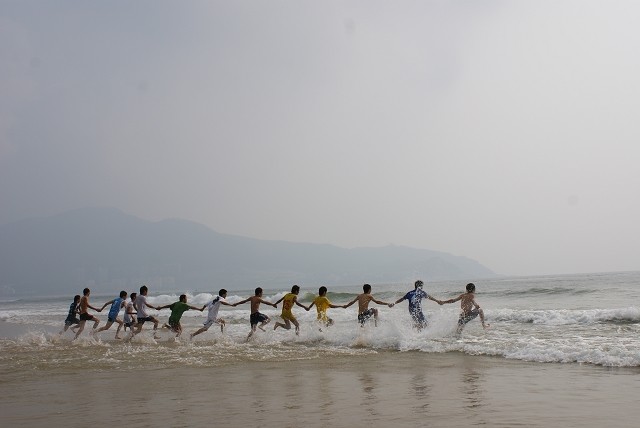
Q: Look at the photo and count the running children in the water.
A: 13